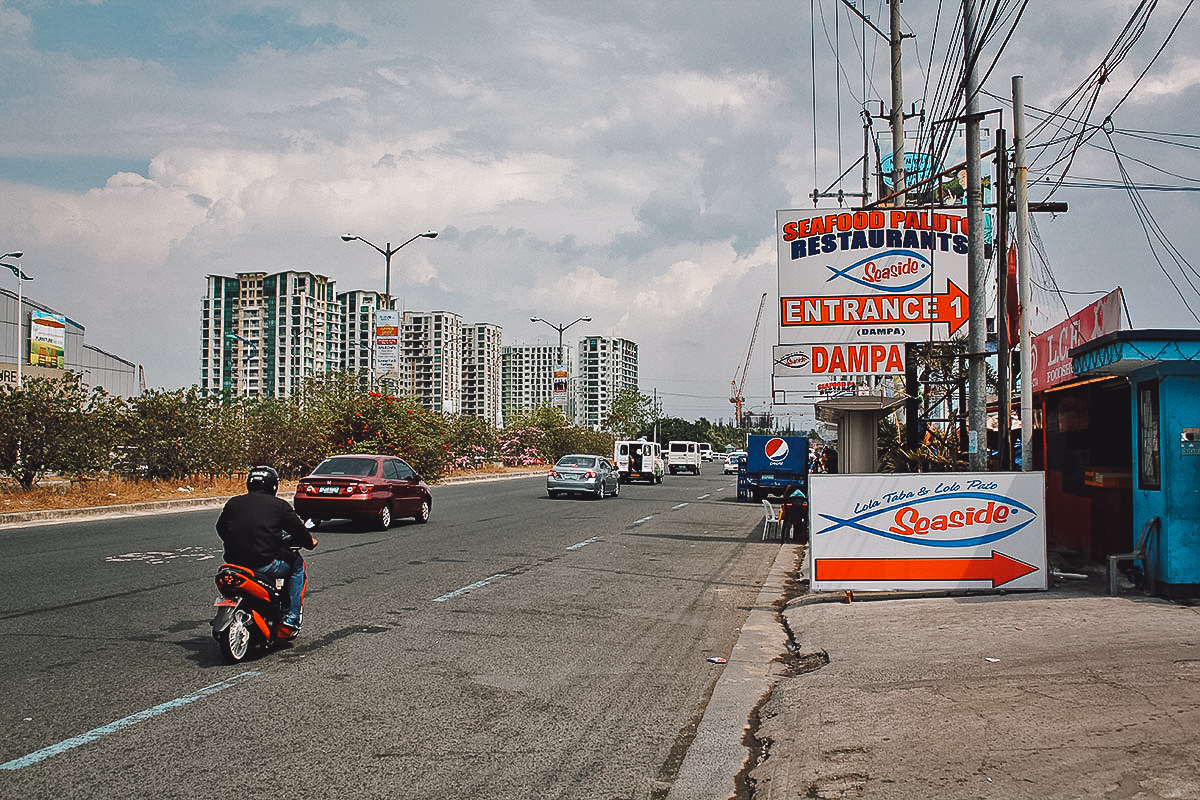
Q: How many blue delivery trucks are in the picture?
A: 1